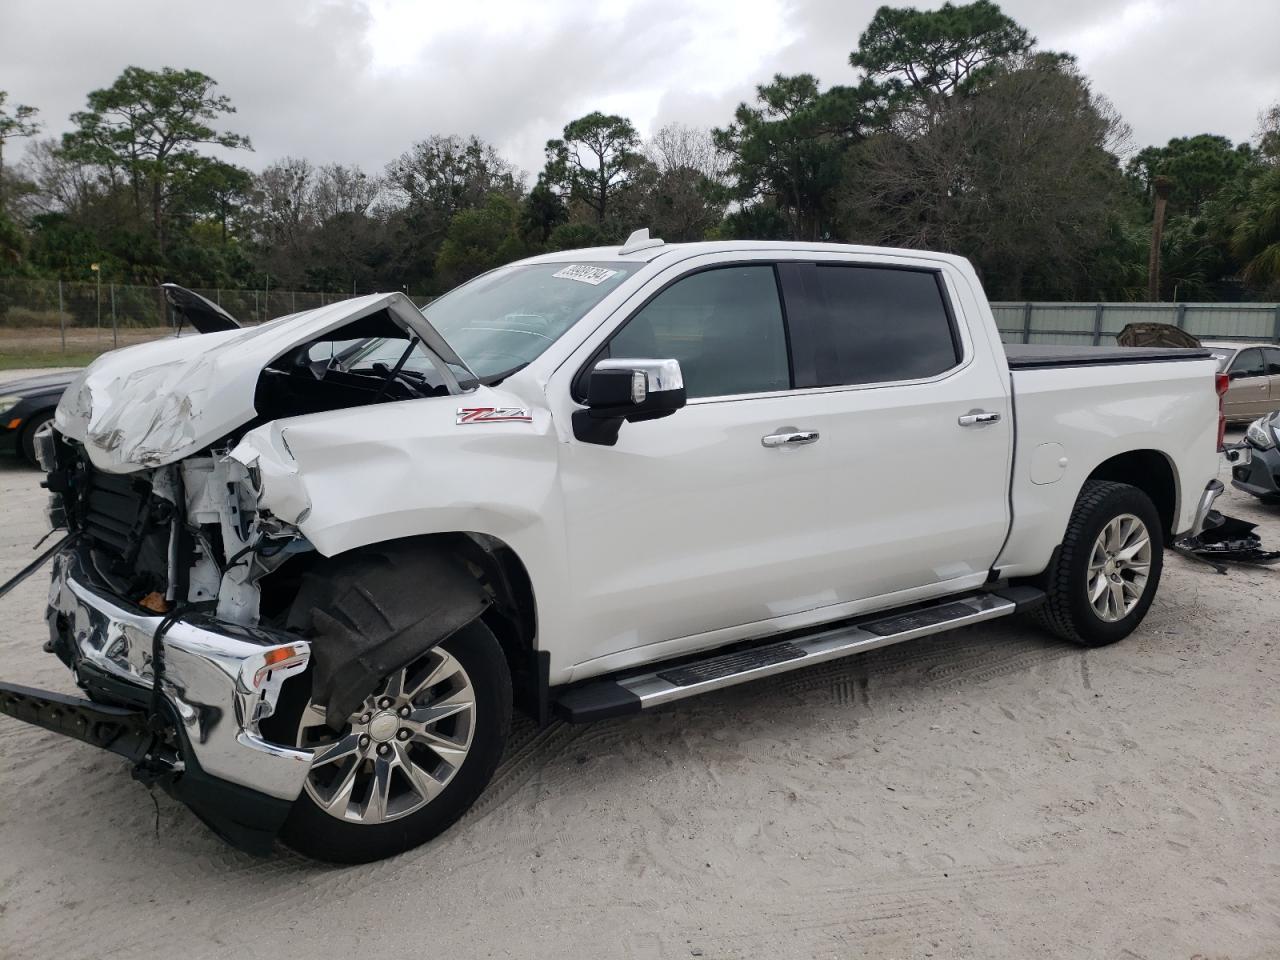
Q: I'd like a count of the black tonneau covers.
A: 1